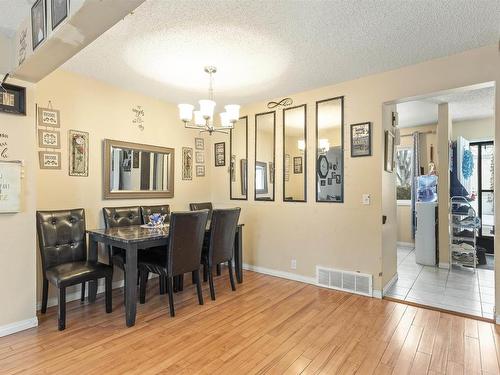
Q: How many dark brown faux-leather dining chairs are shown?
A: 6